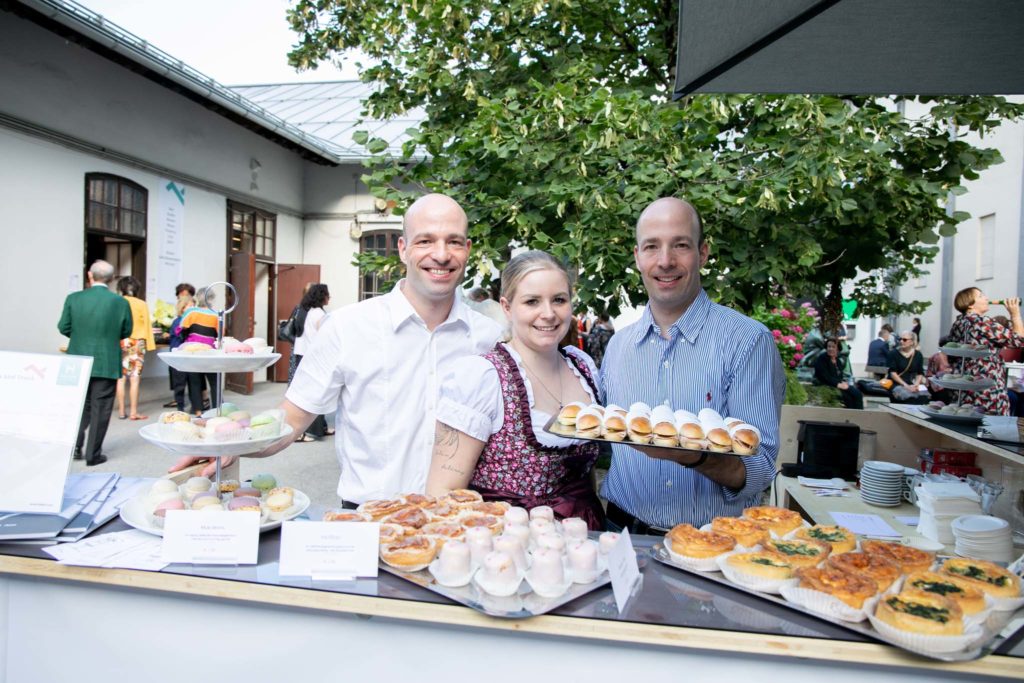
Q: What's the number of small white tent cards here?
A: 3